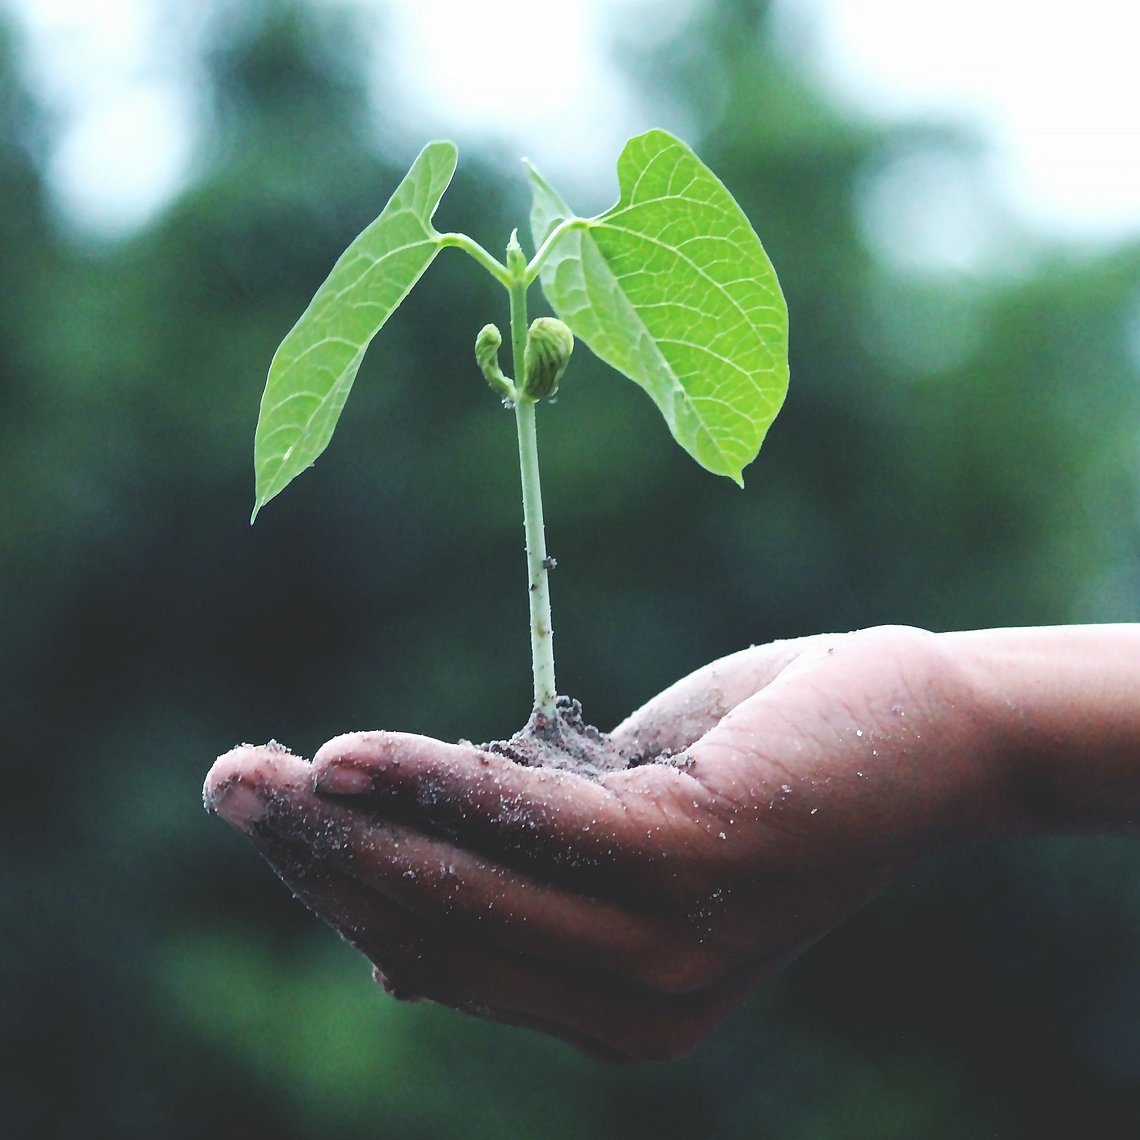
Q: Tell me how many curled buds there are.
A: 2